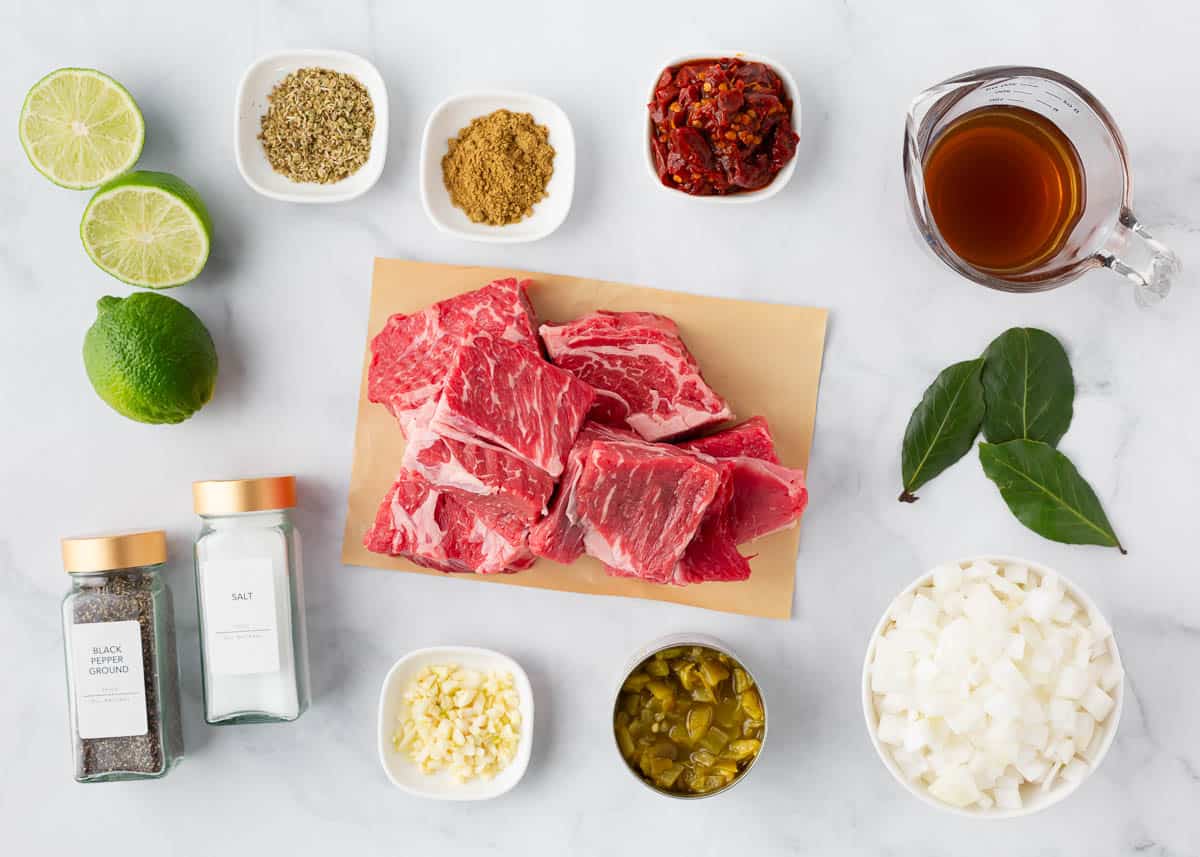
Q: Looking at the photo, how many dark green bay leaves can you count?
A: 3